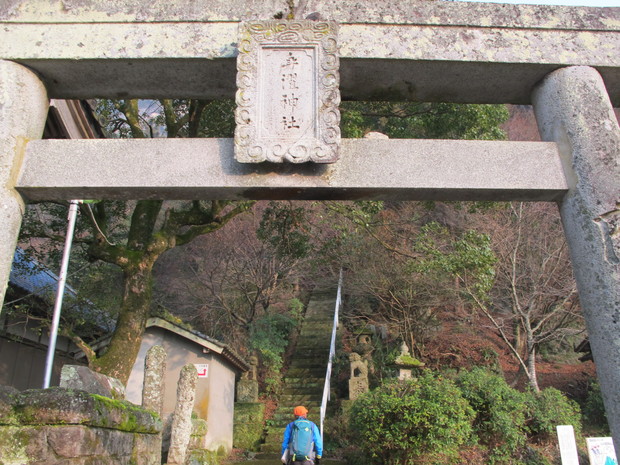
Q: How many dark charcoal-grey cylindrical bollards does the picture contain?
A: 0